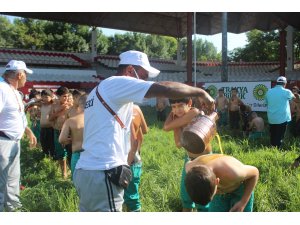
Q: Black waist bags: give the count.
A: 1